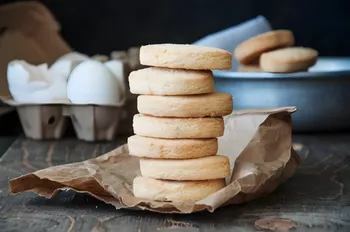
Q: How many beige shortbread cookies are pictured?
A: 9